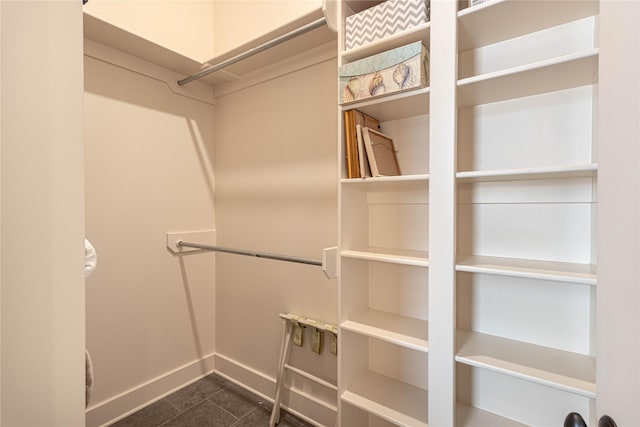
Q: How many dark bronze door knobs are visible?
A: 2